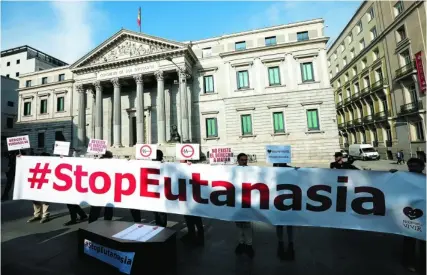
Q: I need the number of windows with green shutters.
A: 11